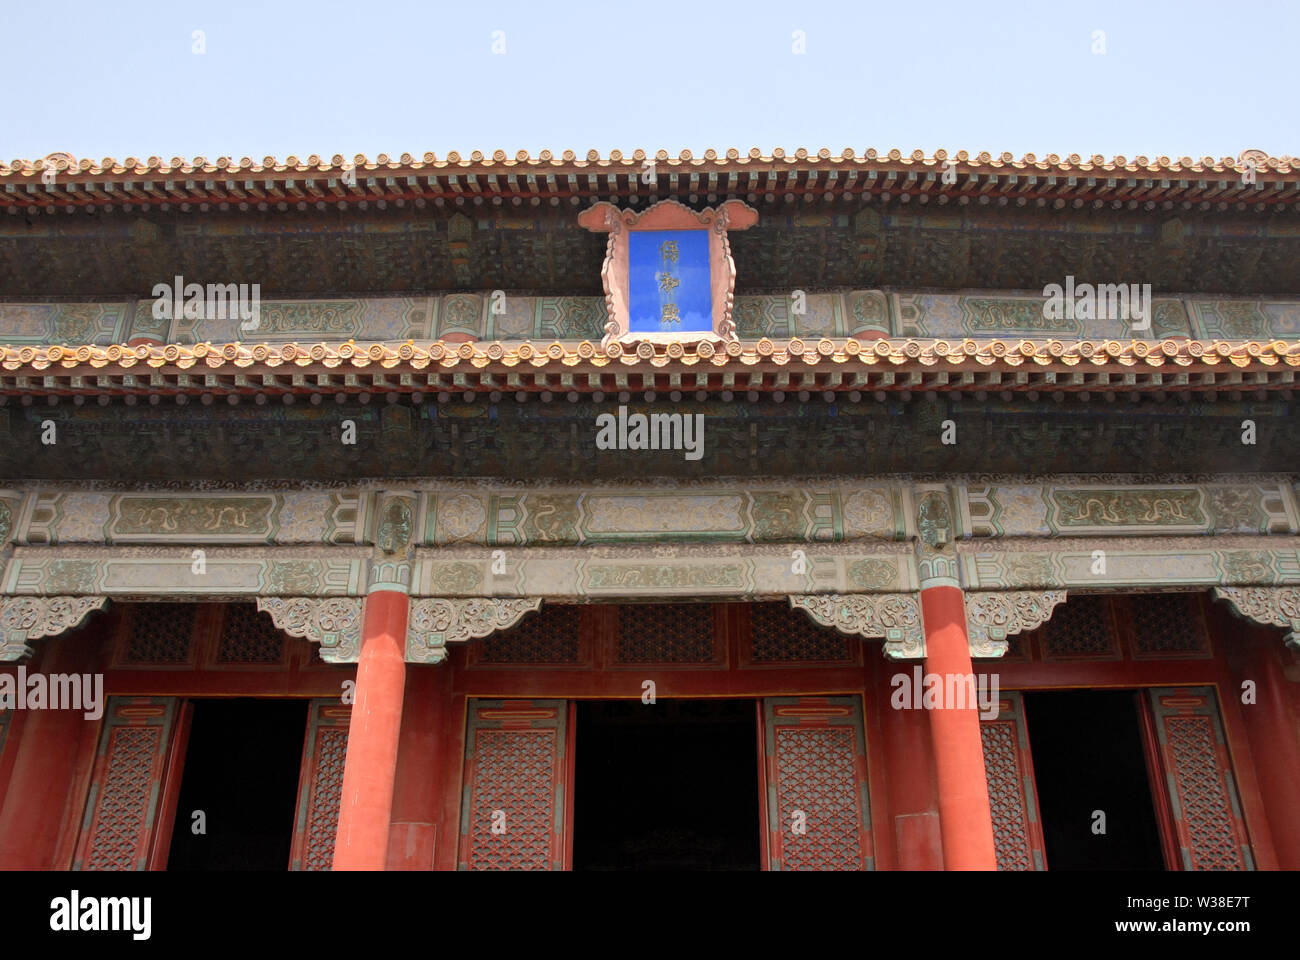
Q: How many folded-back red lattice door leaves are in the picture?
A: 6